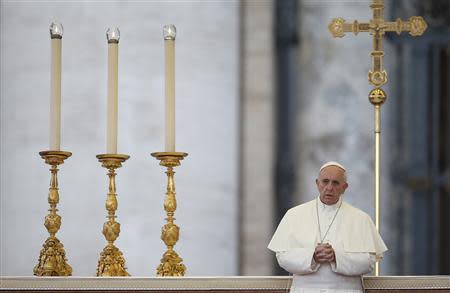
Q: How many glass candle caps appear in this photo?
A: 3